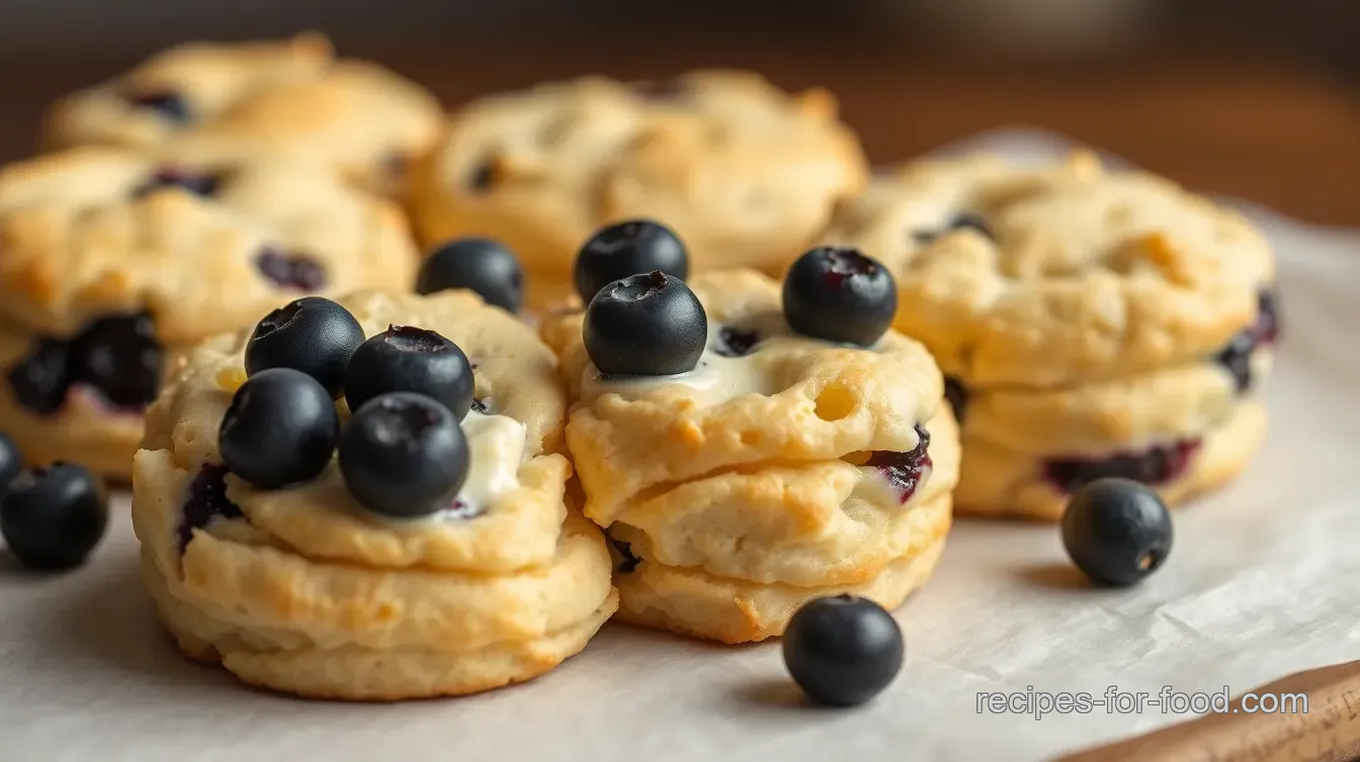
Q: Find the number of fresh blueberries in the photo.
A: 12